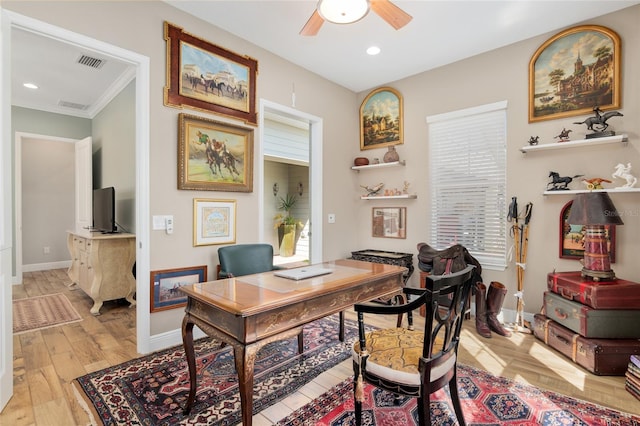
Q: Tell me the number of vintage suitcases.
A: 3